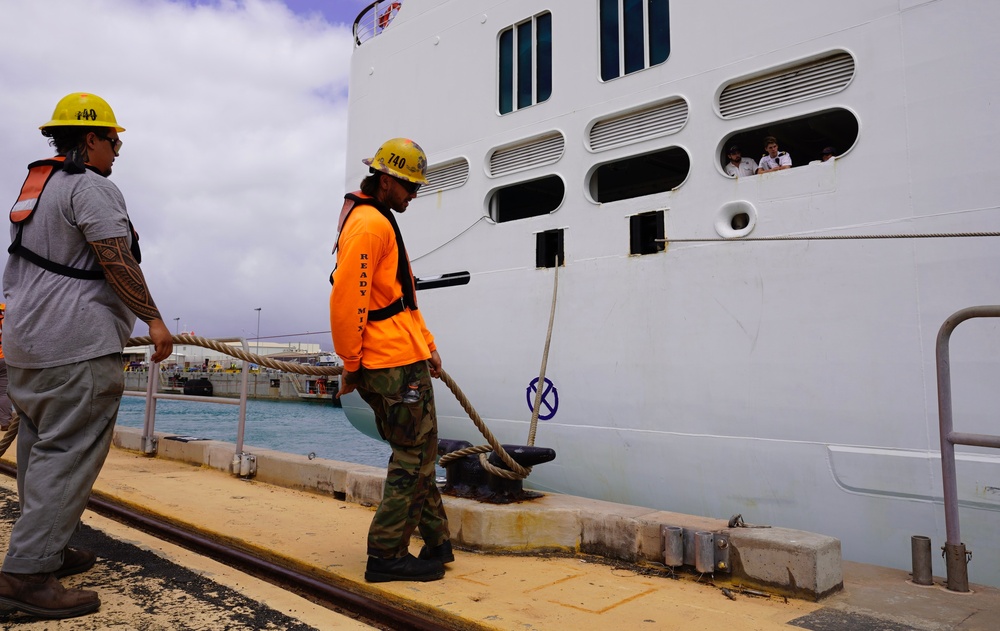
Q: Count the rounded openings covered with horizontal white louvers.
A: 4